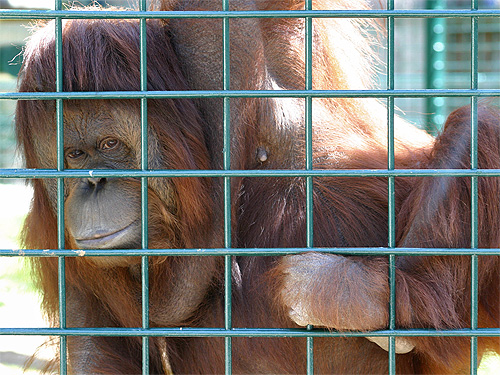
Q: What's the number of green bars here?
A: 11